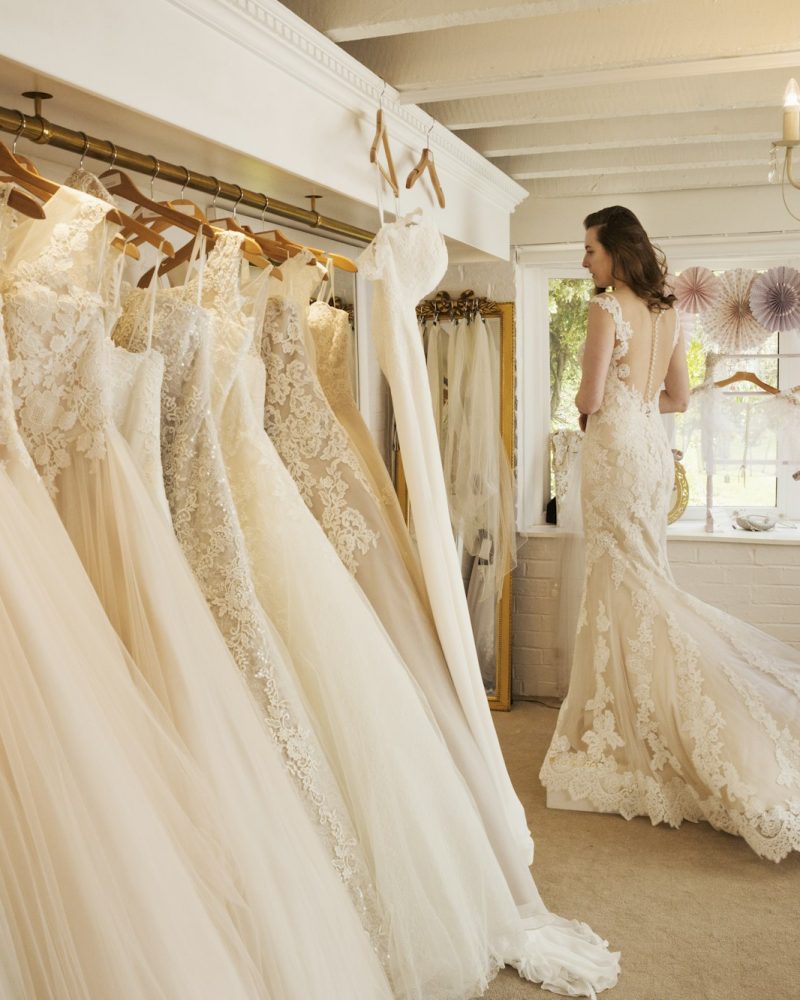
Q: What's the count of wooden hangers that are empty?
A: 1